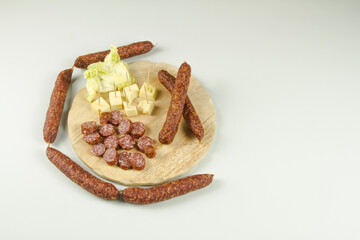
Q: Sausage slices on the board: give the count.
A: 15